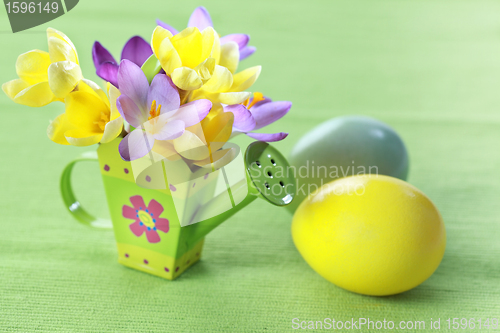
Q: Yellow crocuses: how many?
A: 5